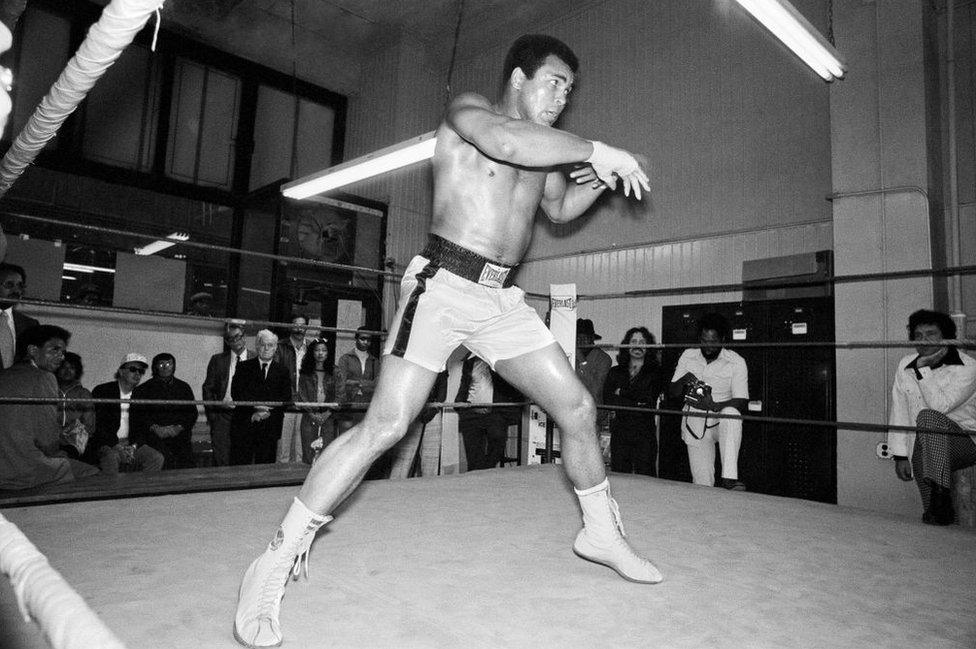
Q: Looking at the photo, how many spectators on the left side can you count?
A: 10